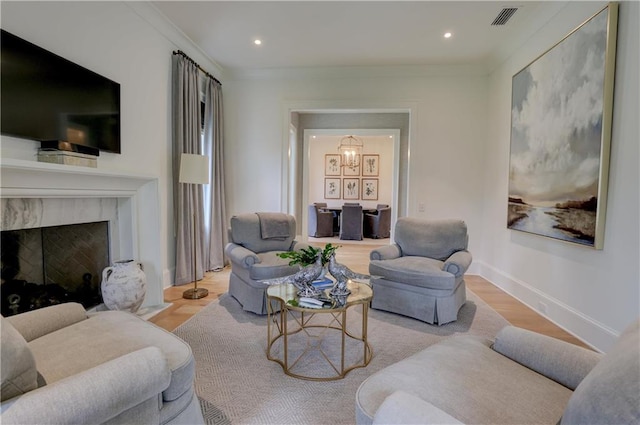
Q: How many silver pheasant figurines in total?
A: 2